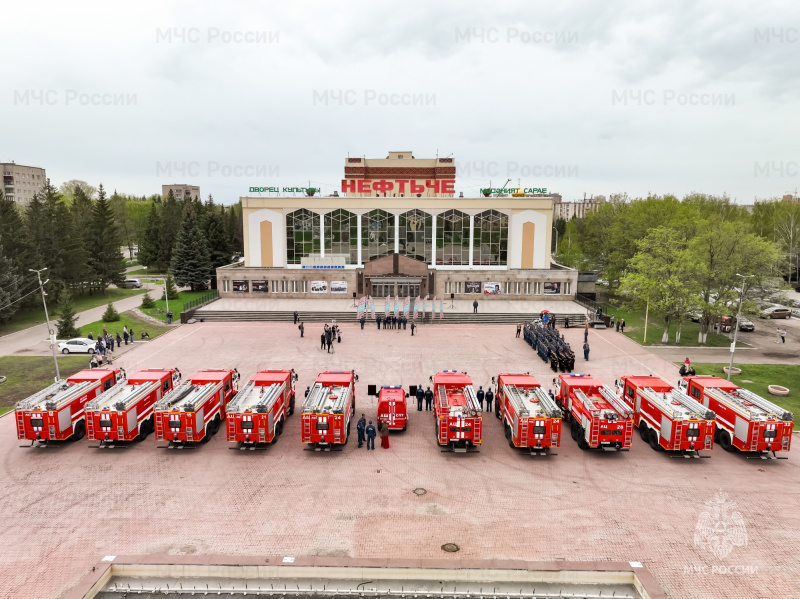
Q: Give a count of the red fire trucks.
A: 11